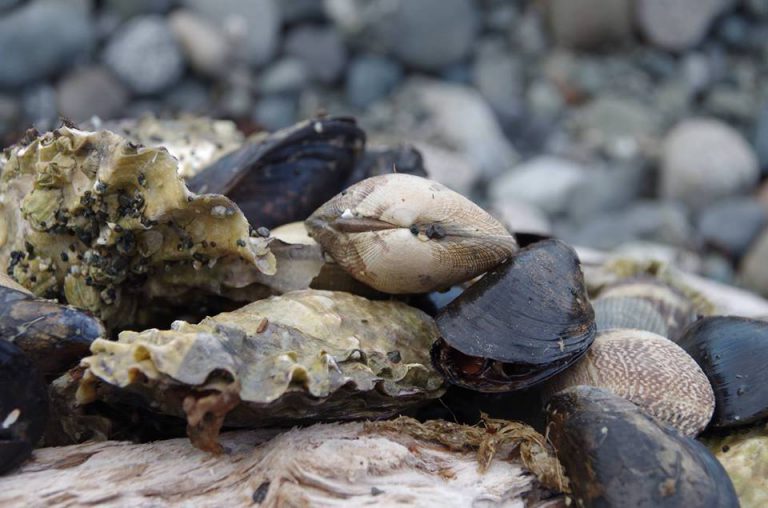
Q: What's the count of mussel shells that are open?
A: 1